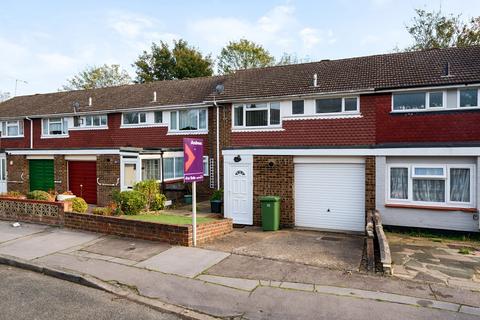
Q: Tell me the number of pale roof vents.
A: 3